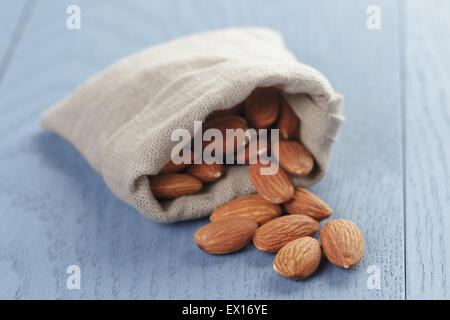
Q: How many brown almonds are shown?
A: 15